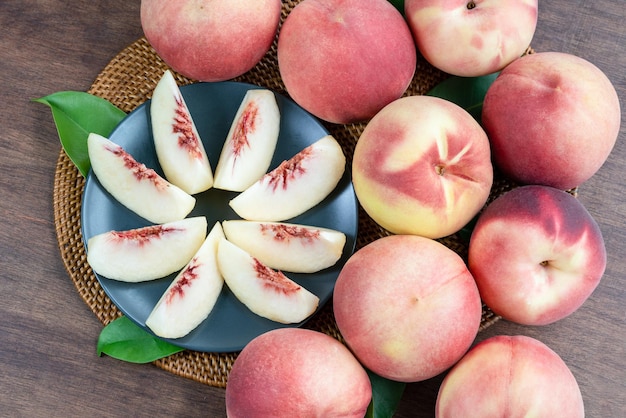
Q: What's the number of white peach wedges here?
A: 8